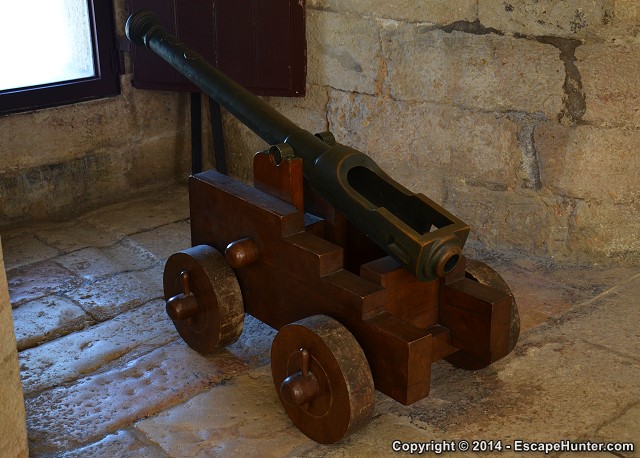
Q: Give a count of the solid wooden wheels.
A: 3